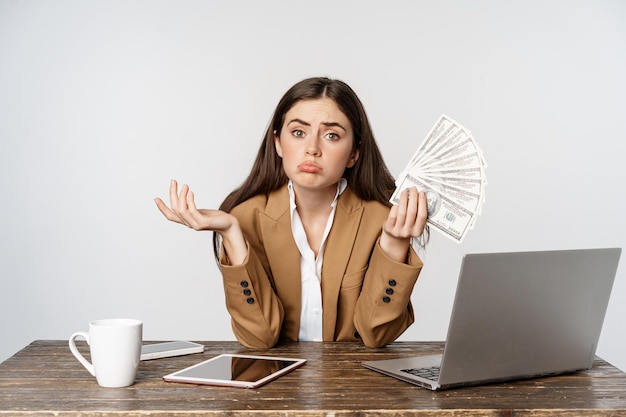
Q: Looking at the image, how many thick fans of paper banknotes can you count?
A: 1